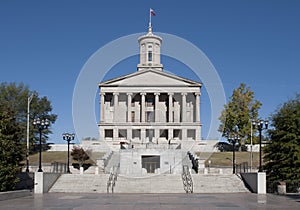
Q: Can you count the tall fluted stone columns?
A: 8